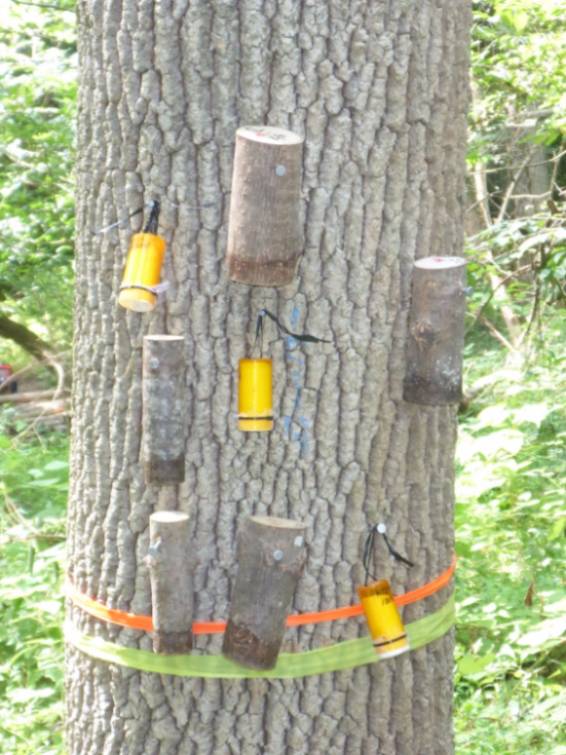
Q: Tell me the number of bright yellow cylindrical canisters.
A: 3